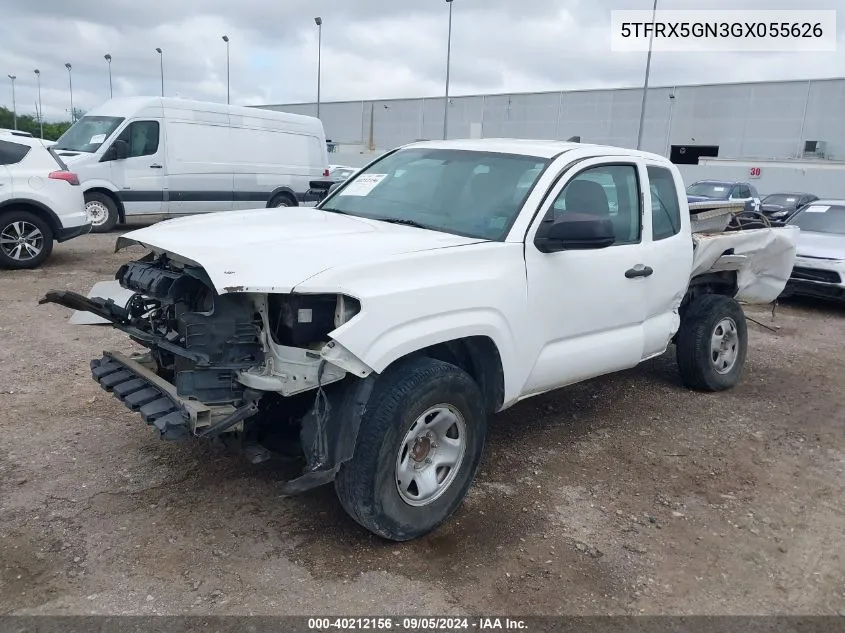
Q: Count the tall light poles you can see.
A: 9